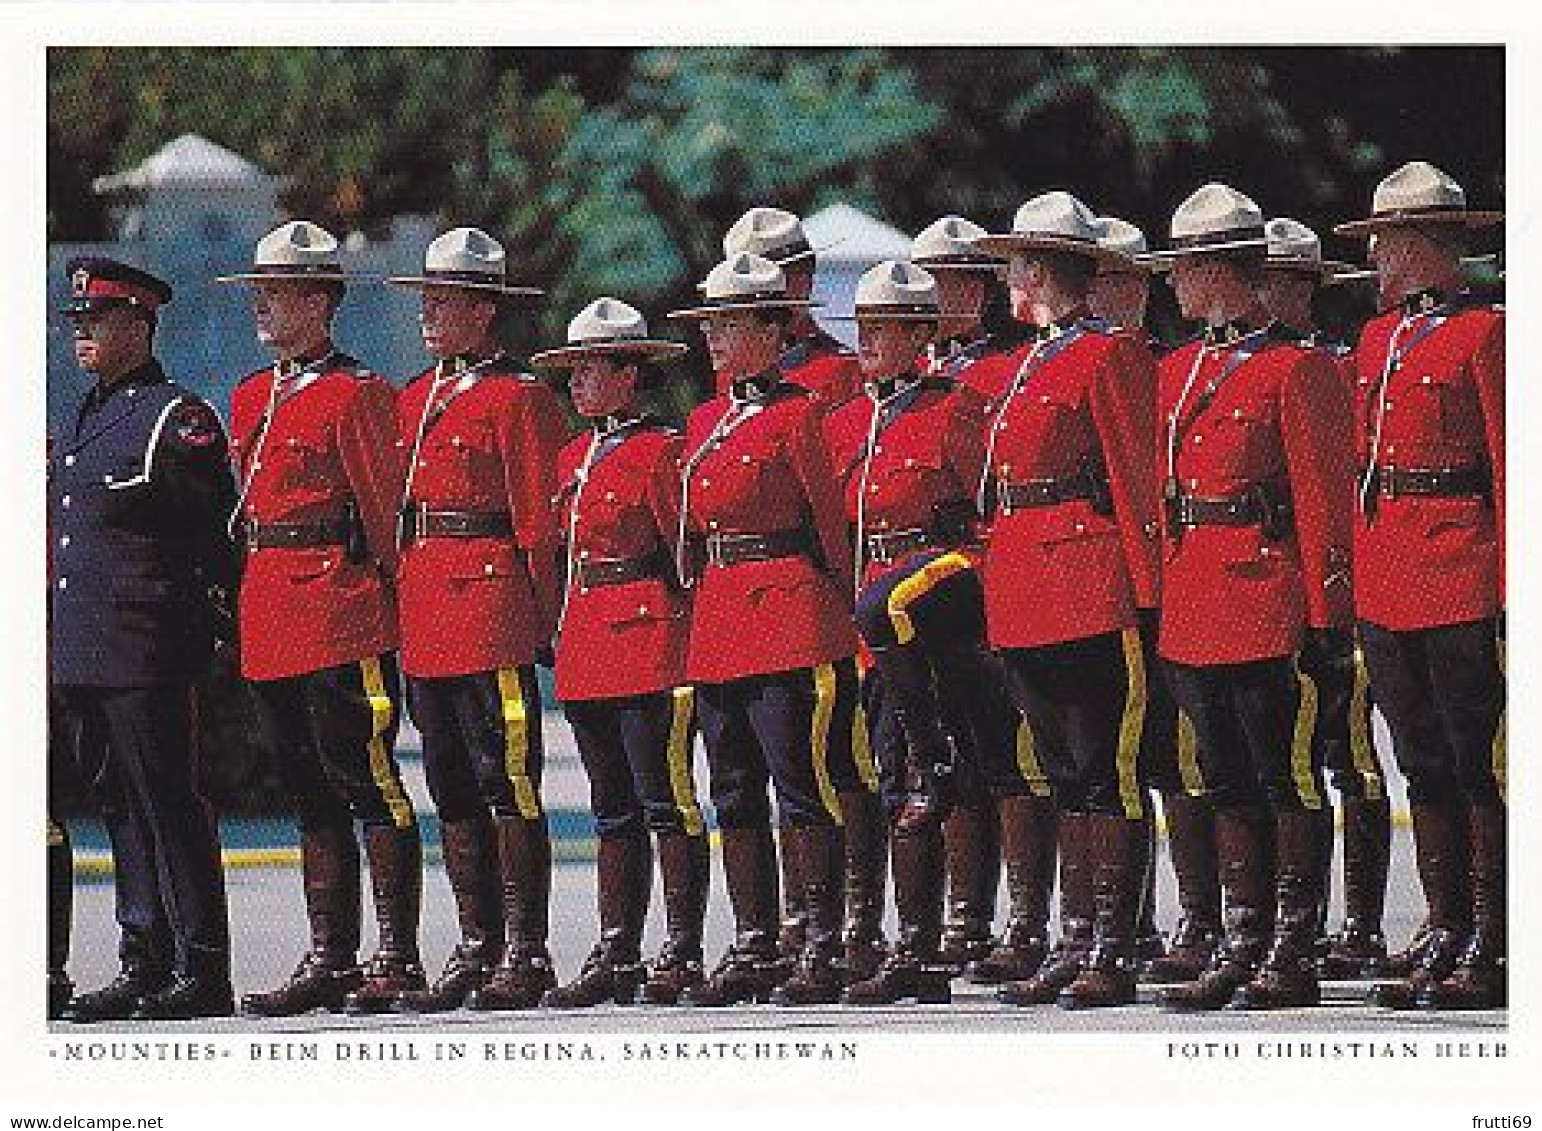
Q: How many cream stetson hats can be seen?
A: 12